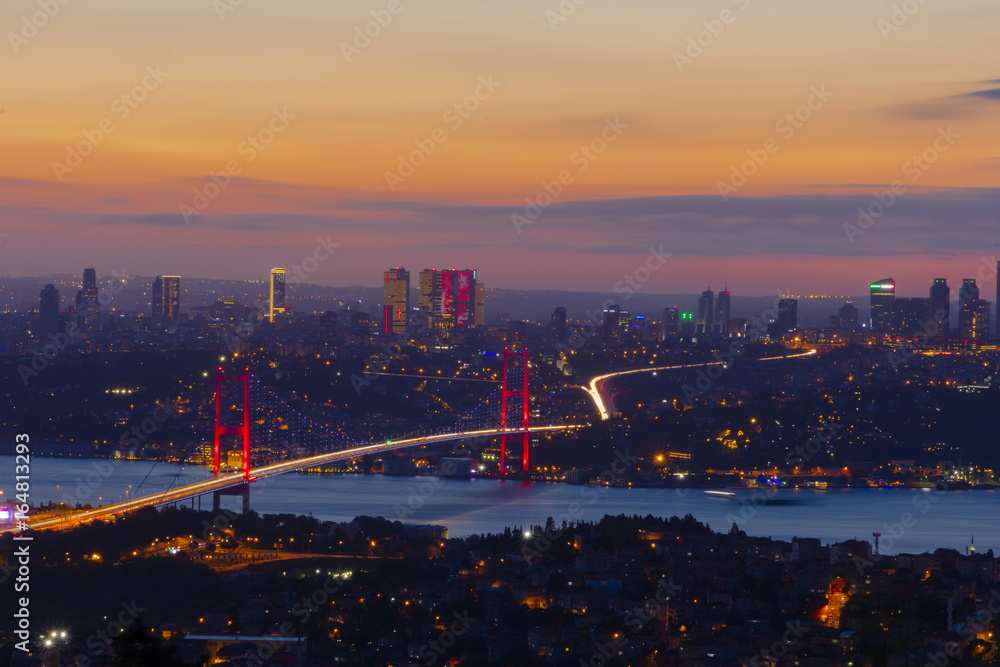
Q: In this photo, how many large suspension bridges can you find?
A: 1